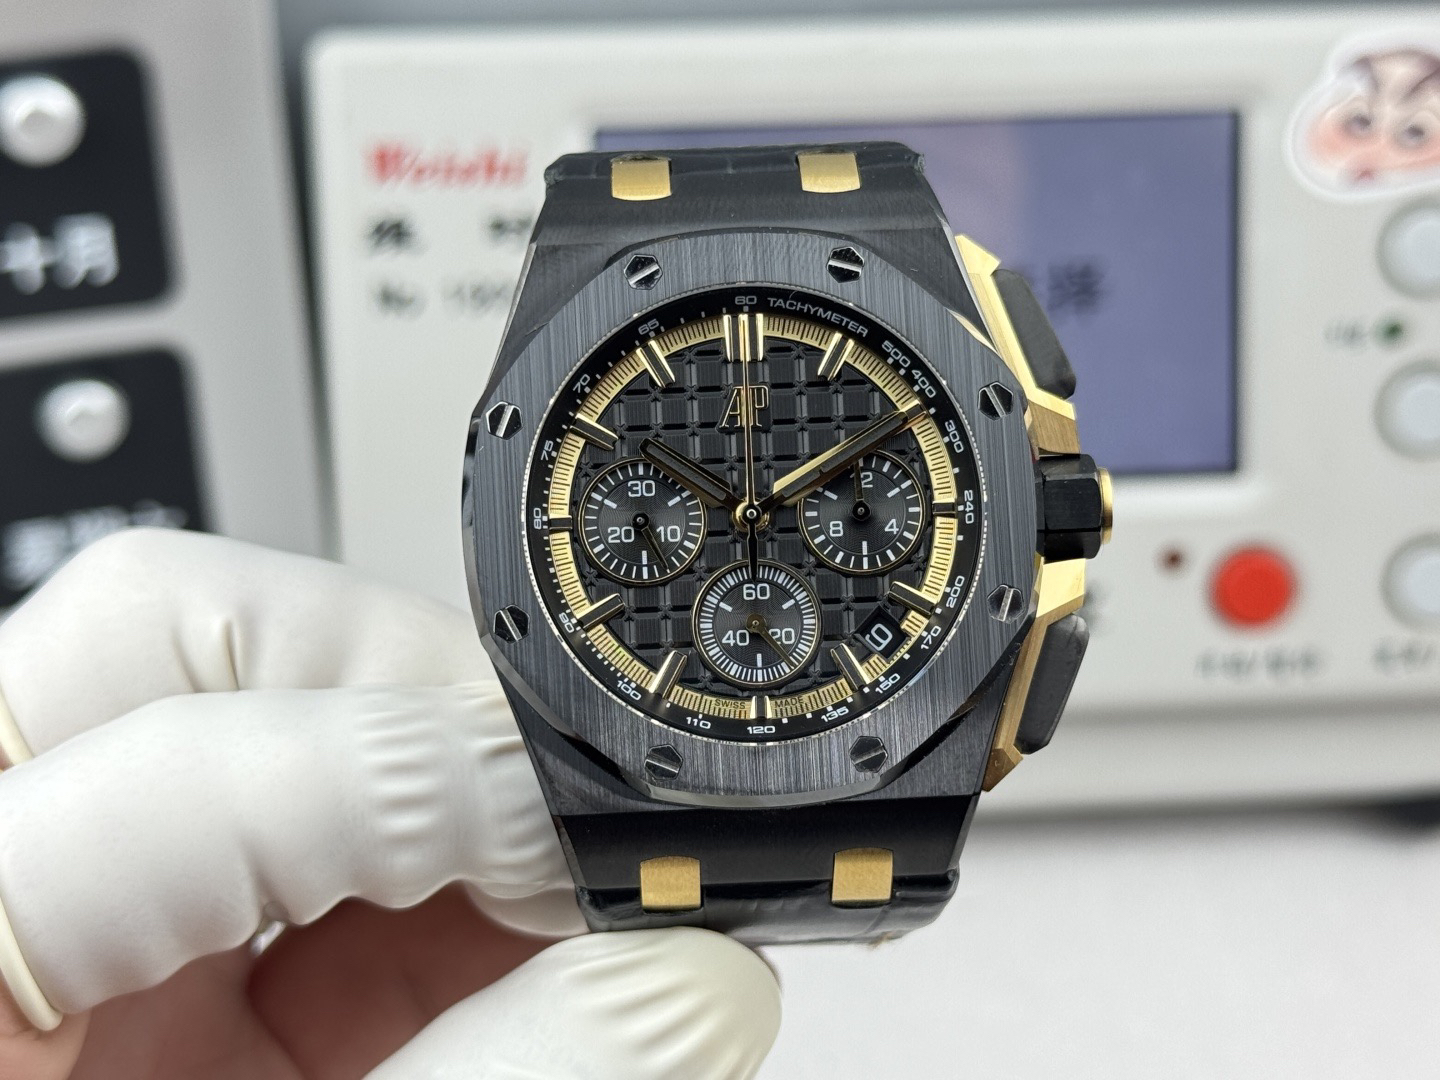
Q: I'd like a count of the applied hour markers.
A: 12